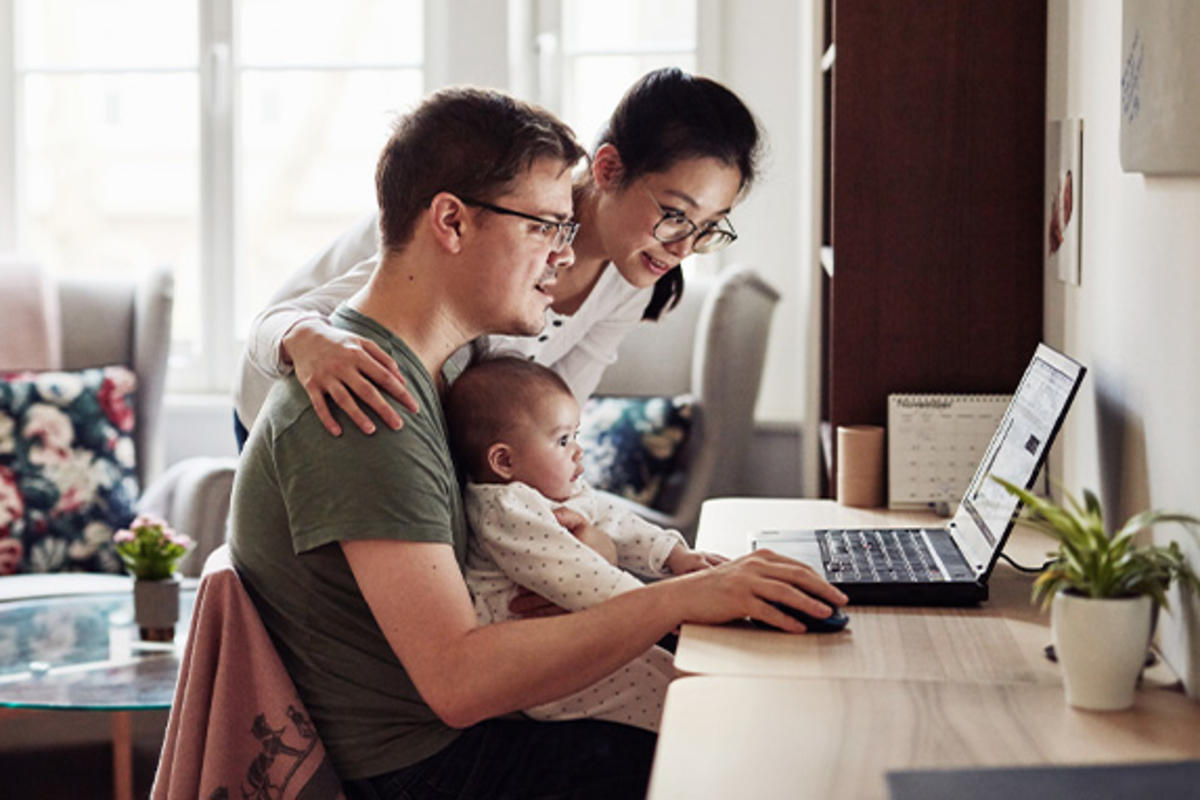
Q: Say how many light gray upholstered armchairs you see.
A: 2